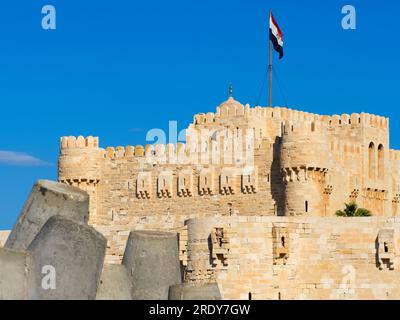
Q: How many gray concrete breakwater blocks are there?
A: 6